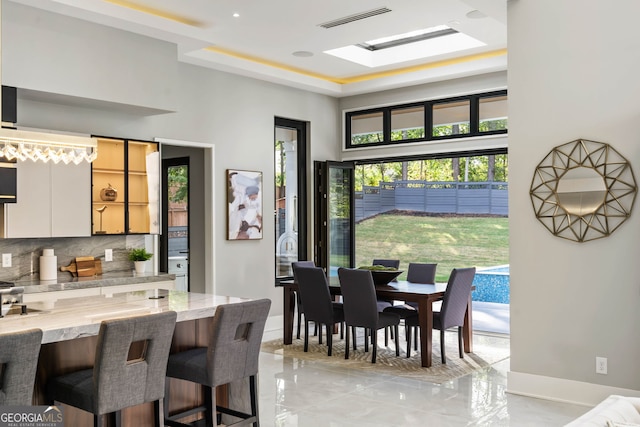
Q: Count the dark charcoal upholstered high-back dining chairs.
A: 6